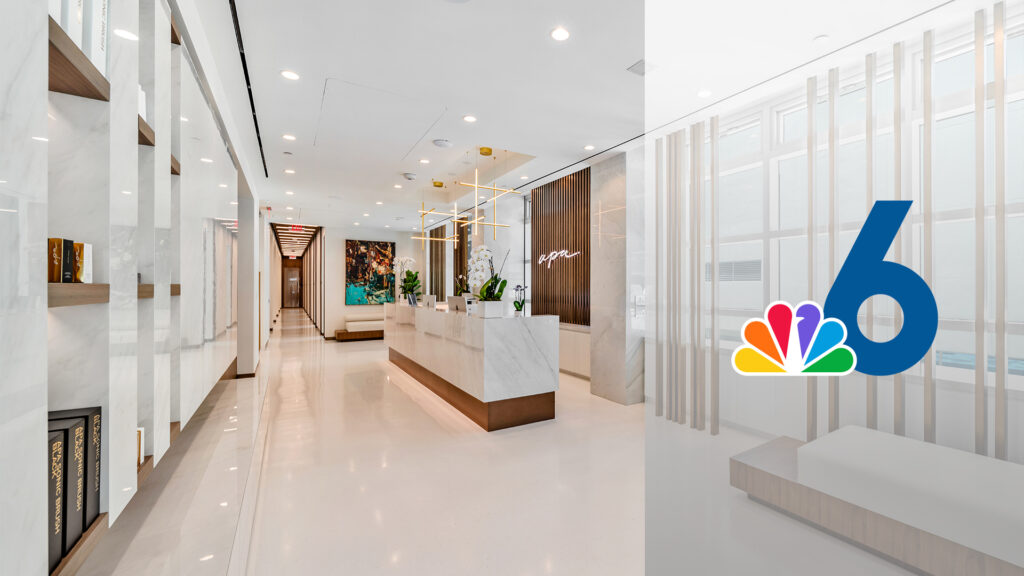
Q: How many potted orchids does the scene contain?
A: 4